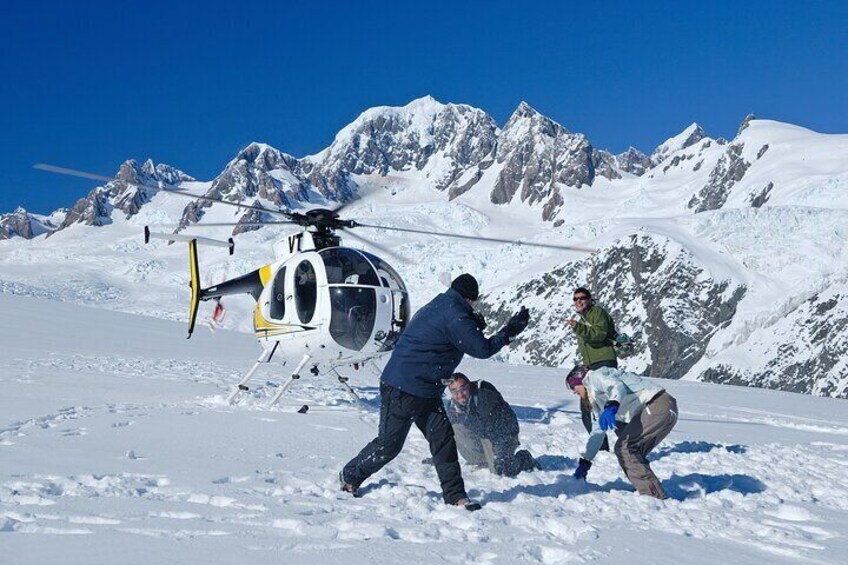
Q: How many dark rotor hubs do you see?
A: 1